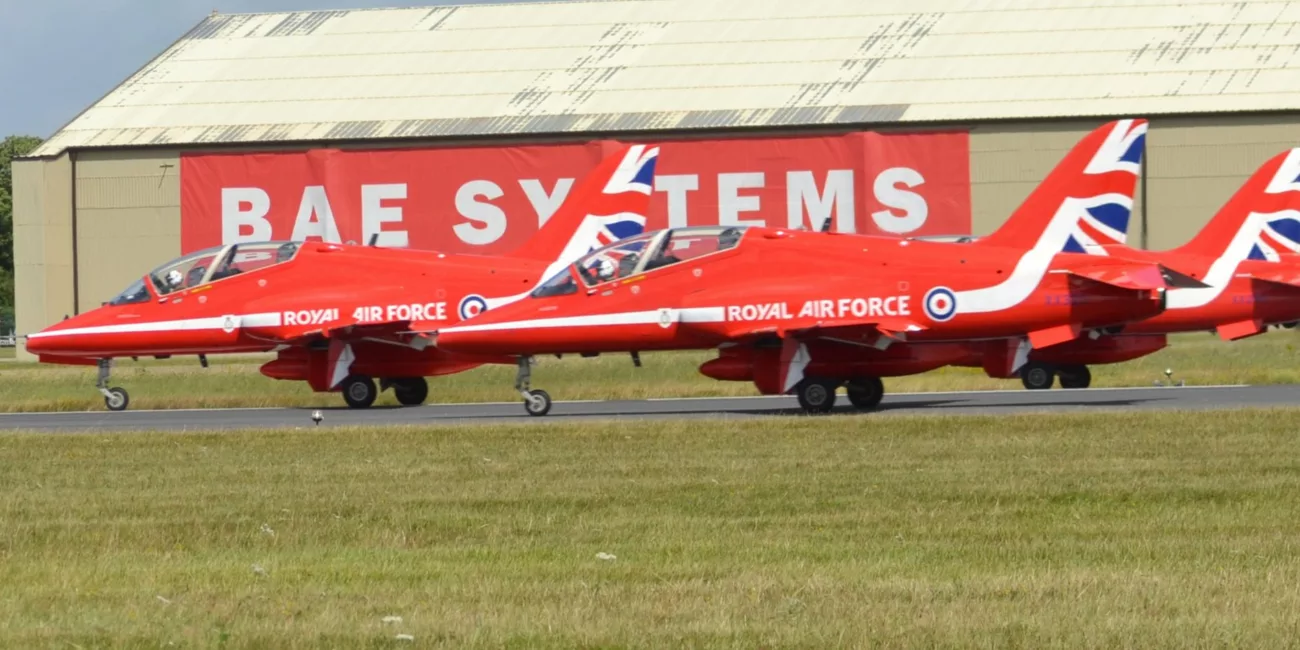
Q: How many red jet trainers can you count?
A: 3